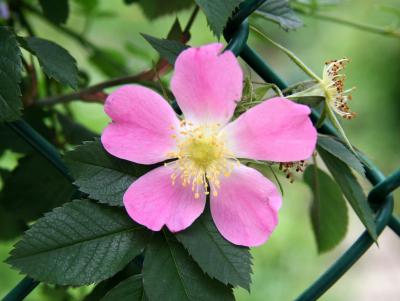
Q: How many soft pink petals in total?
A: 5